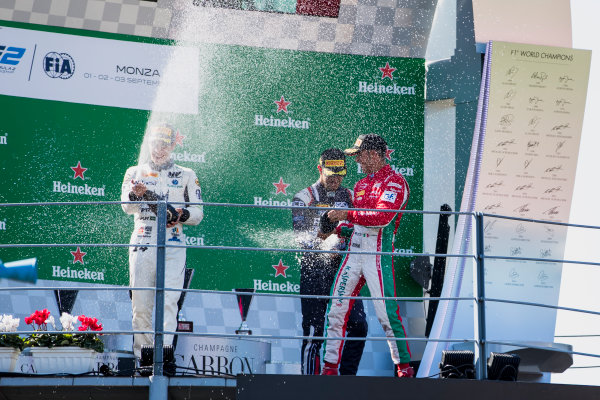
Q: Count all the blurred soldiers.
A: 0